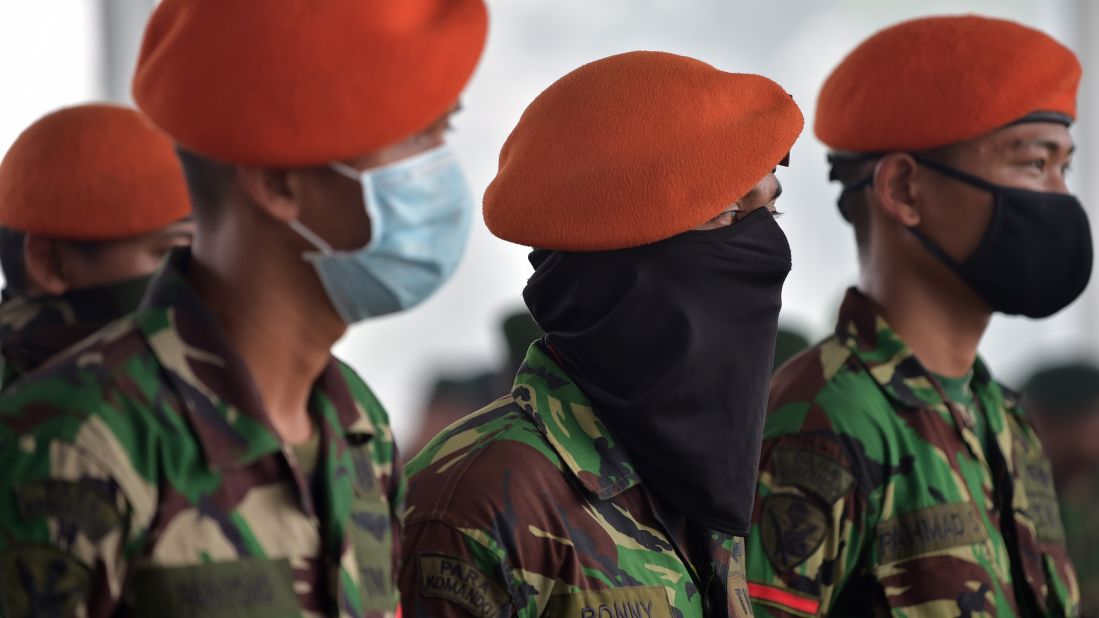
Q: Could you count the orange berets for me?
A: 4